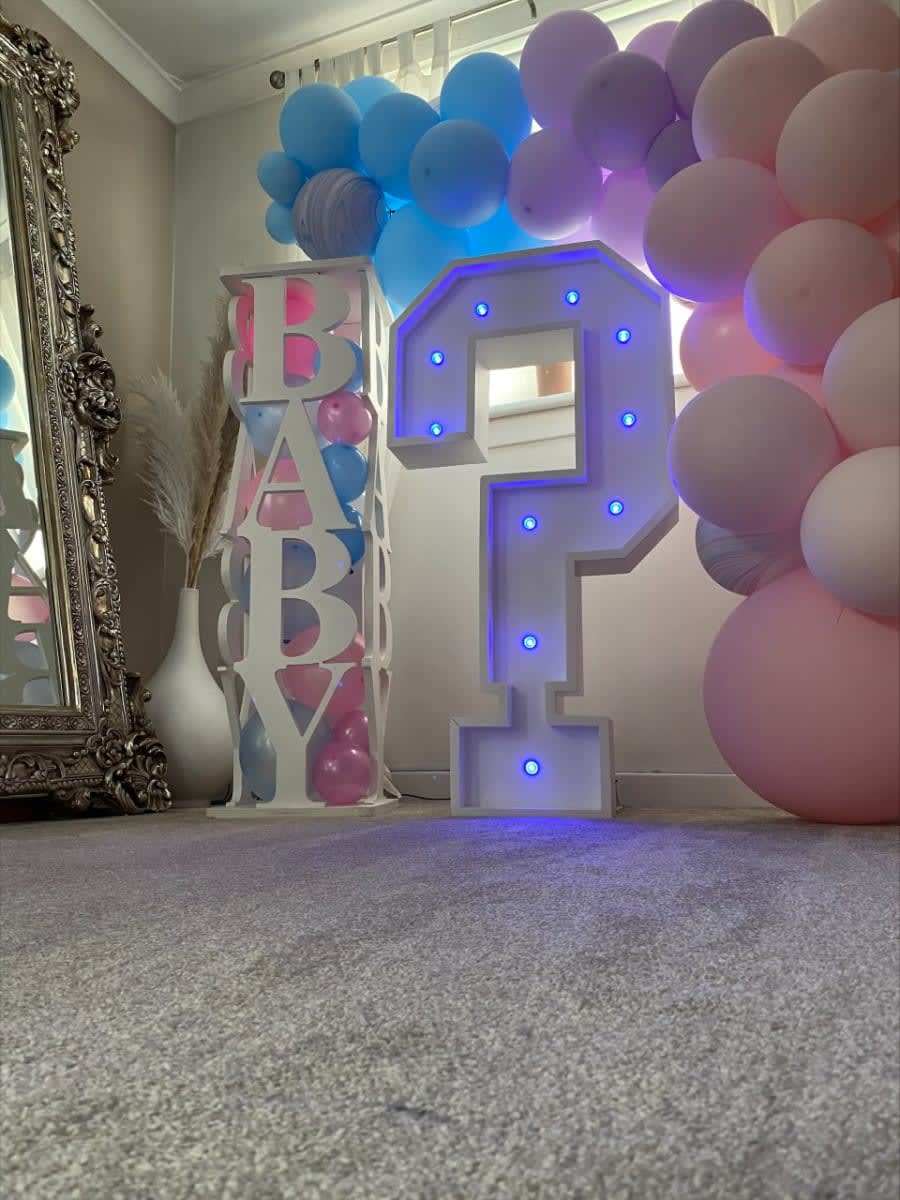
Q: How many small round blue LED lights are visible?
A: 10